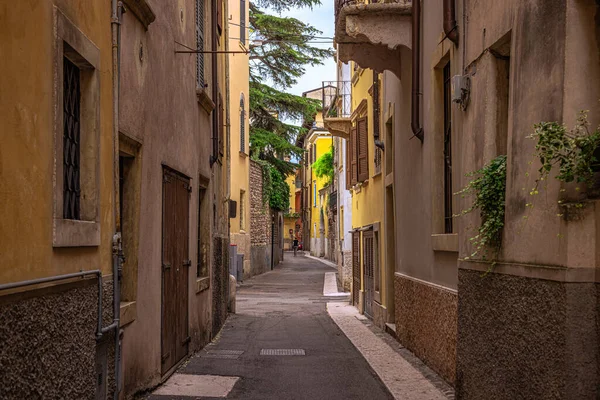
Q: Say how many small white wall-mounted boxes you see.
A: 1